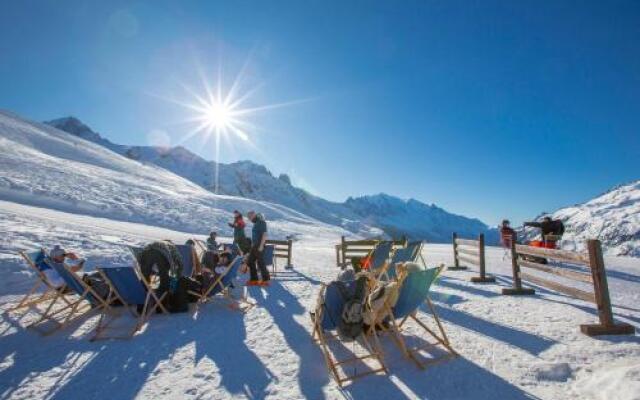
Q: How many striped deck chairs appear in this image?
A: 0